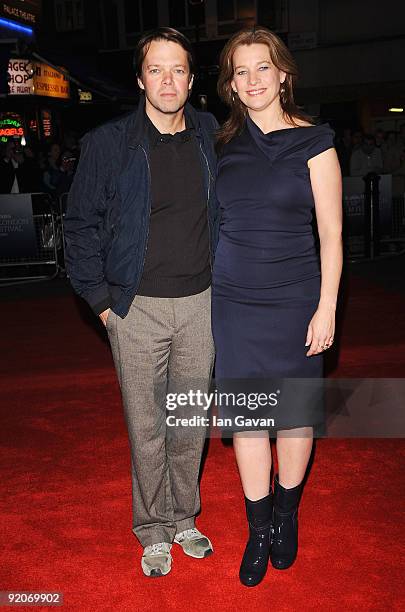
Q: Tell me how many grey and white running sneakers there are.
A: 2